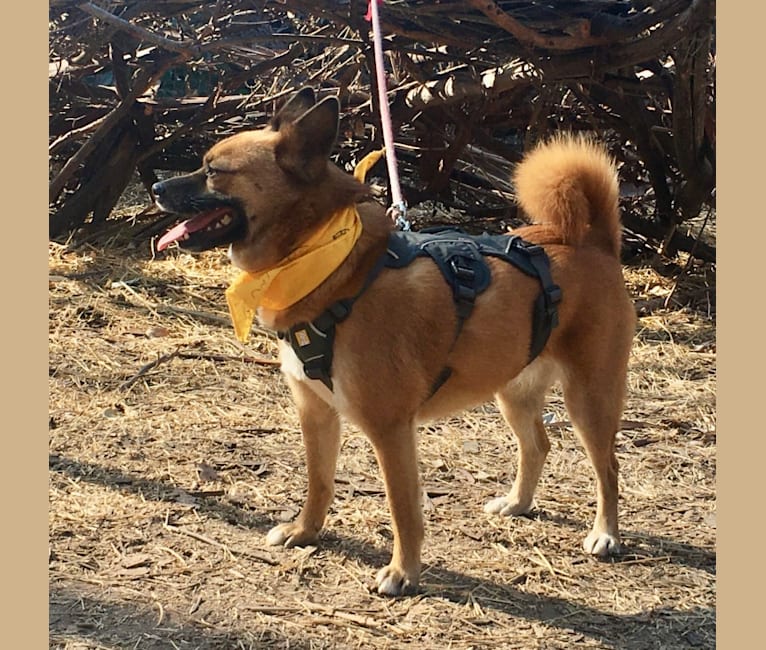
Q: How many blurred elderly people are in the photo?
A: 0